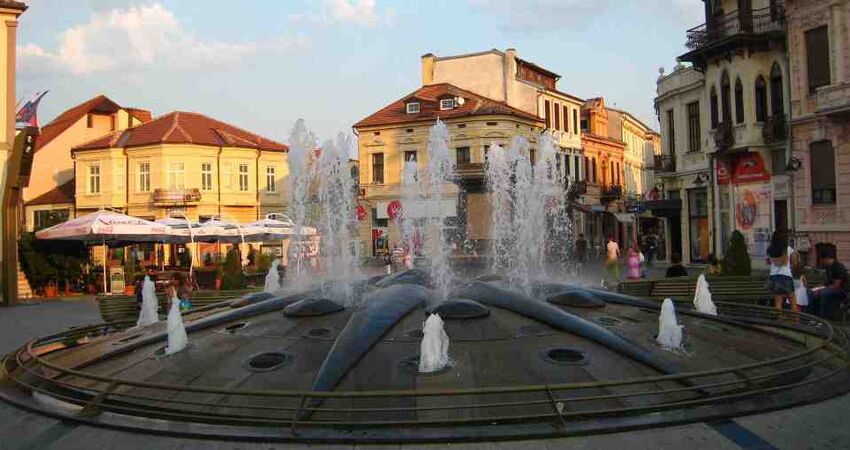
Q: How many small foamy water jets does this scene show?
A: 6